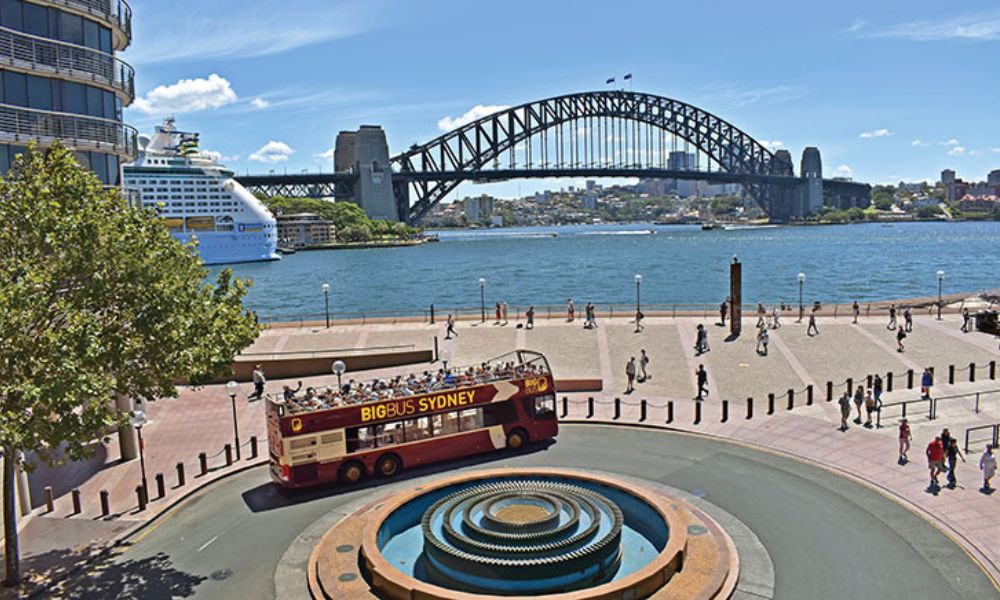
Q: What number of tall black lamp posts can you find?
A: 9